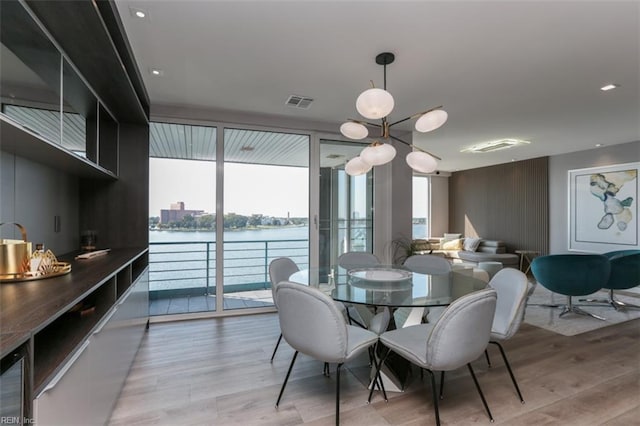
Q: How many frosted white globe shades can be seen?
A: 6